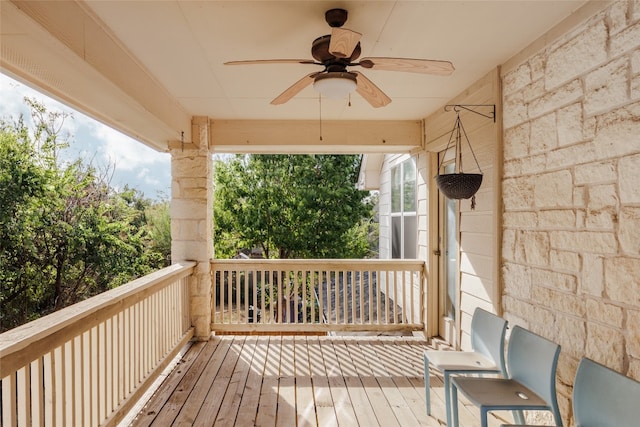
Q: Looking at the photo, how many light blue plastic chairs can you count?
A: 3